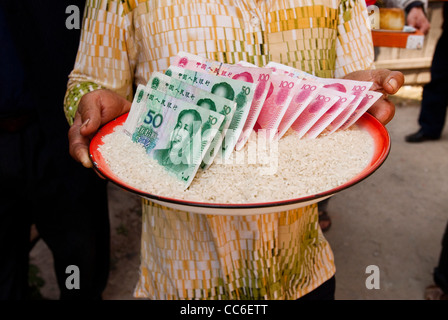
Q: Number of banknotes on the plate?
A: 10